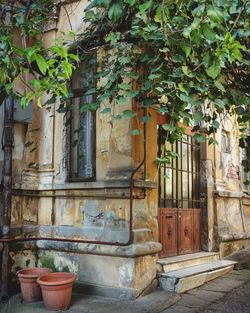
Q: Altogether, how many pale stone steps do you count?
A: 2